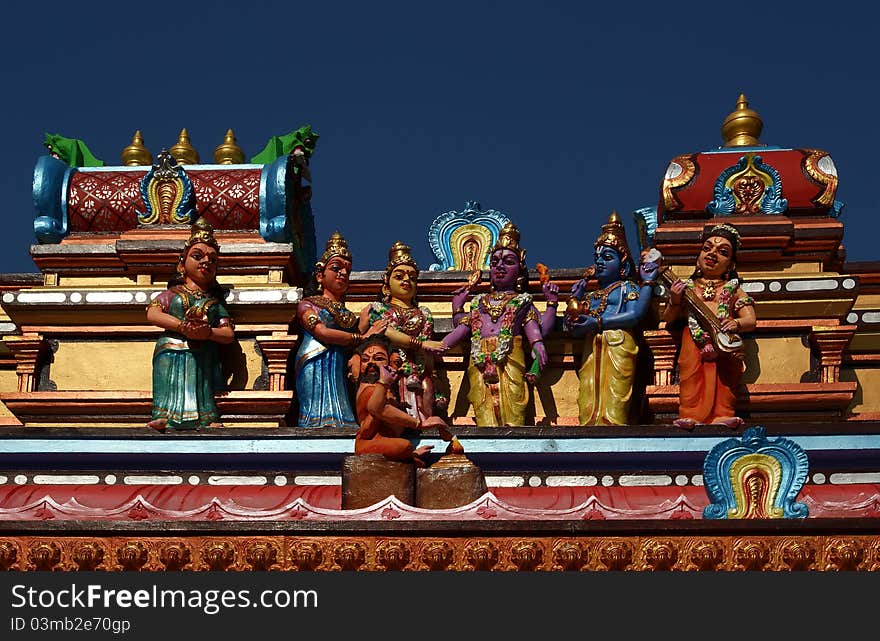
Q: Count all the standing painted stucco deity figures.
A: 6